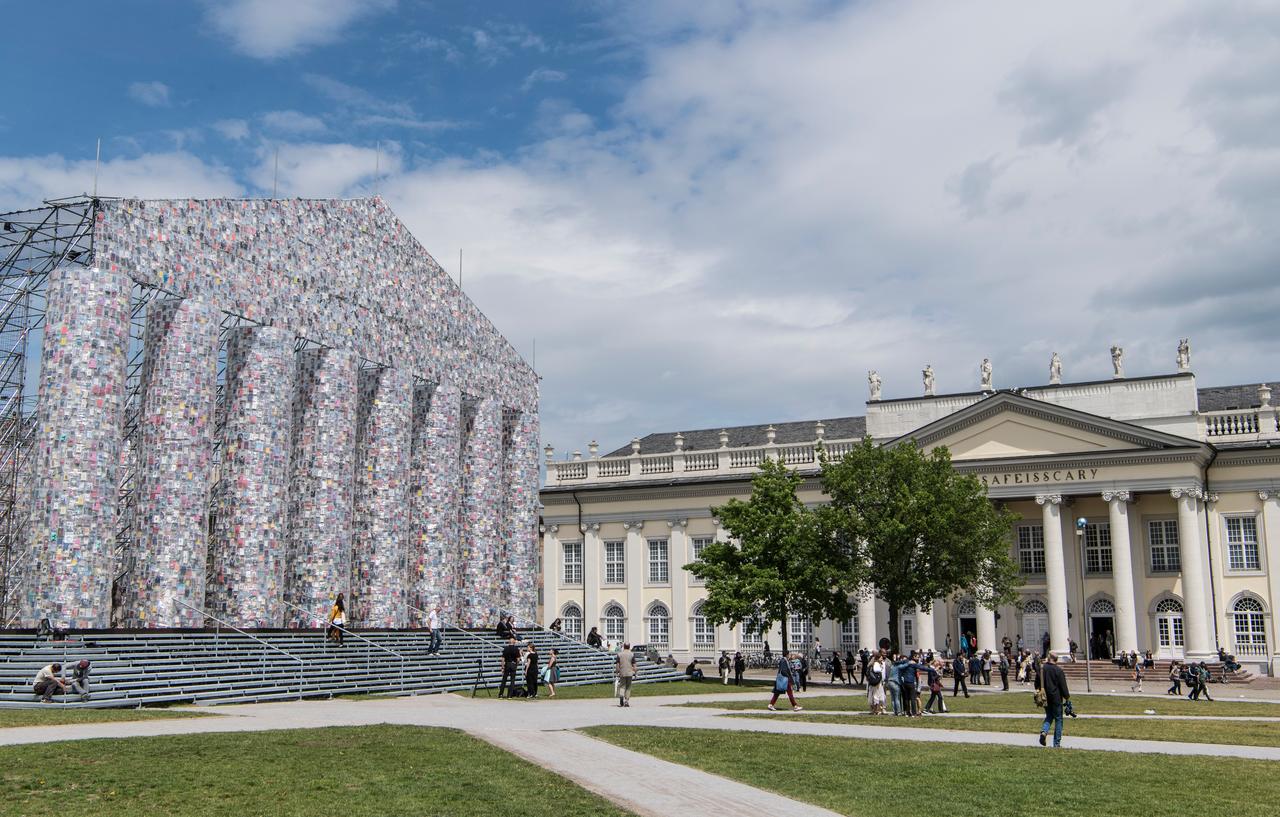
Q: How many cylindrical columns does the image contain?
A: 14